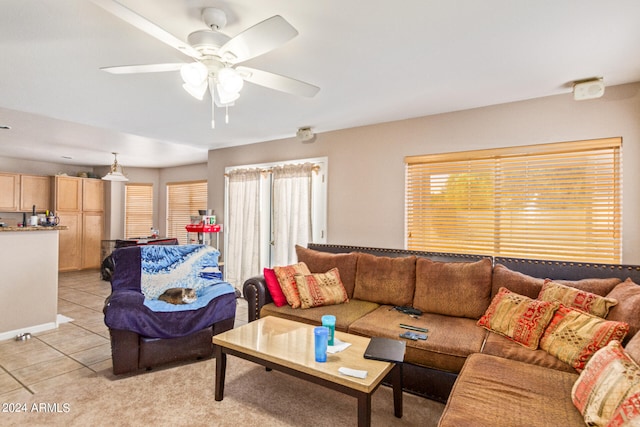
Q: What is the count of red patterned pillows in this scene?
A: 6